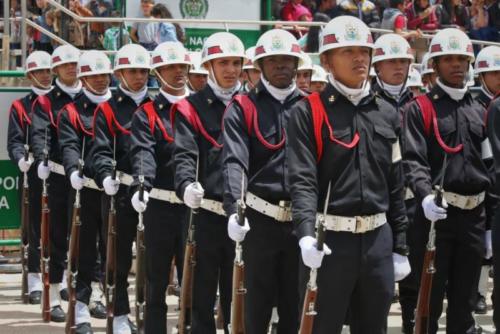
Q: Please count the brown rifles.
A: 9